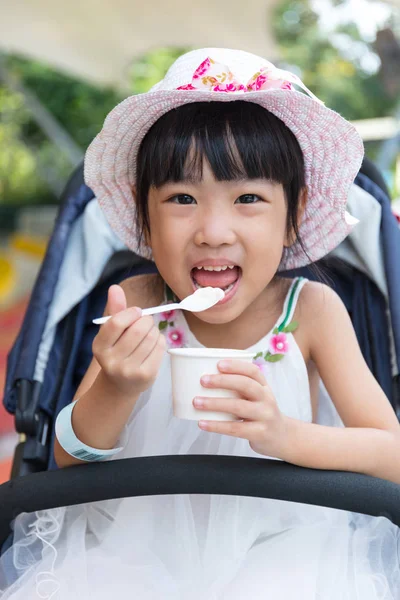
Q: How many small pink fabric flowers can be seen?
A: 4